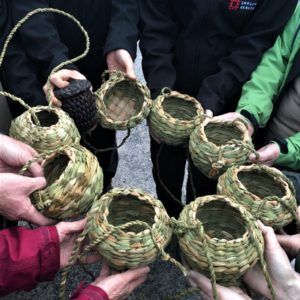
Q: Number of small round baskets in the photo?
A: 8